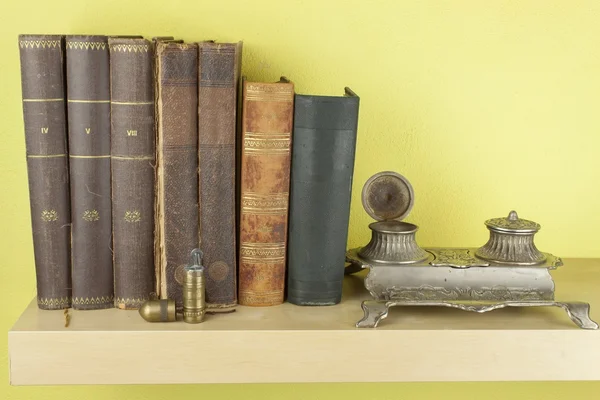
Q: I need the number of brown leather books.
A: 6